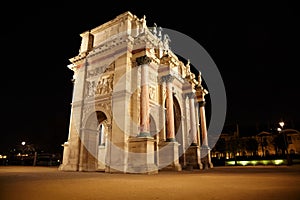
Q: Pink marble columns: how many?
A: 4